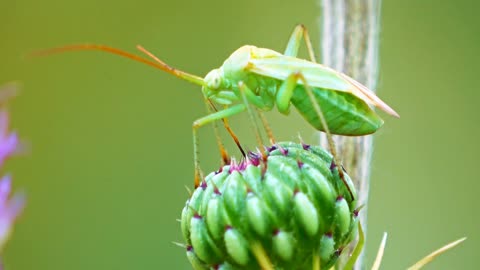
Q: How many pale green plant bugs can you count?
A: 1